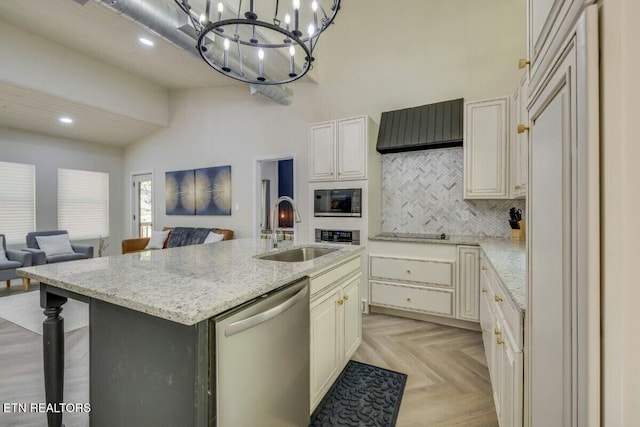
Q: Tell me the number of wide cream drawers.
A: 2